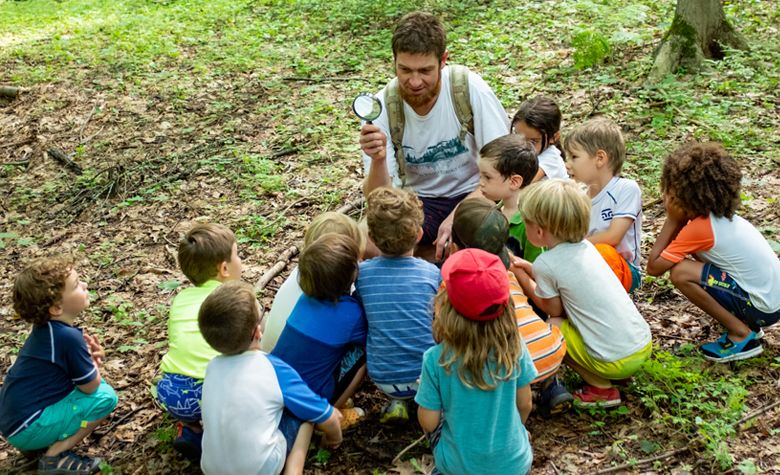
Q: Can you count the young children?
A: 13